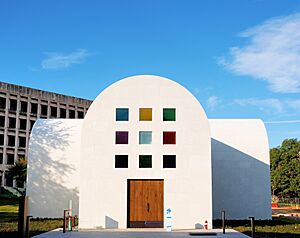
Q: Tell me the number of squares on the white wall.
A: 9